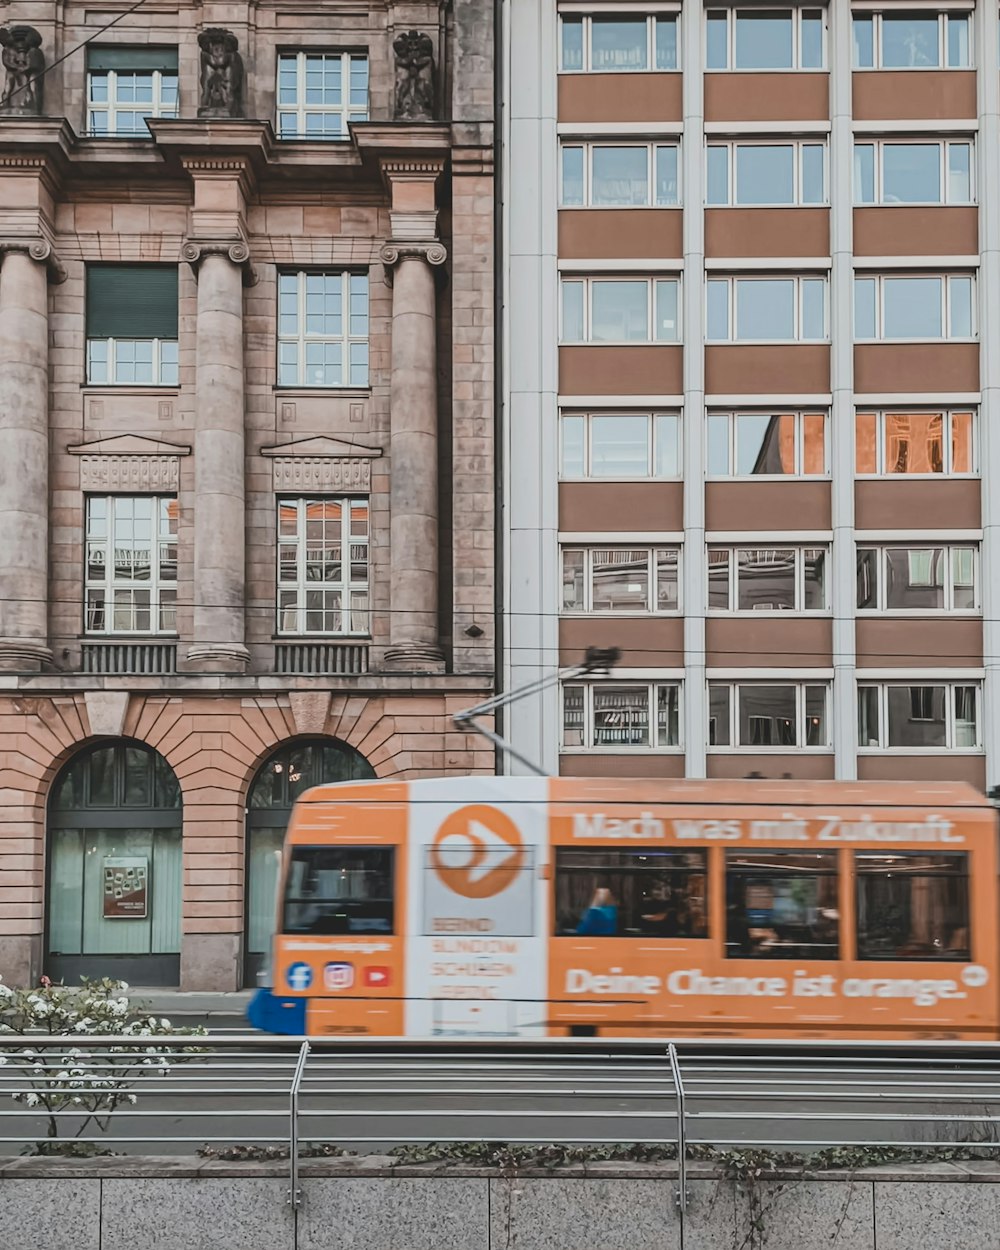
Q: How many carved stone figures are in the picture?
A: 3